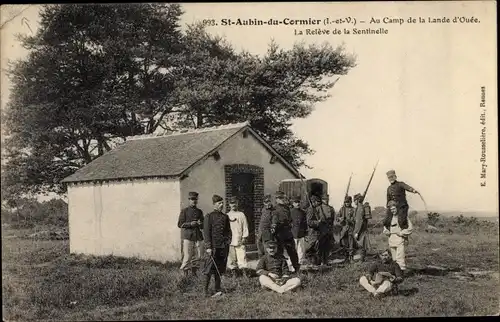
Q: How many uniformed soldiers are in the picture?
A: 14